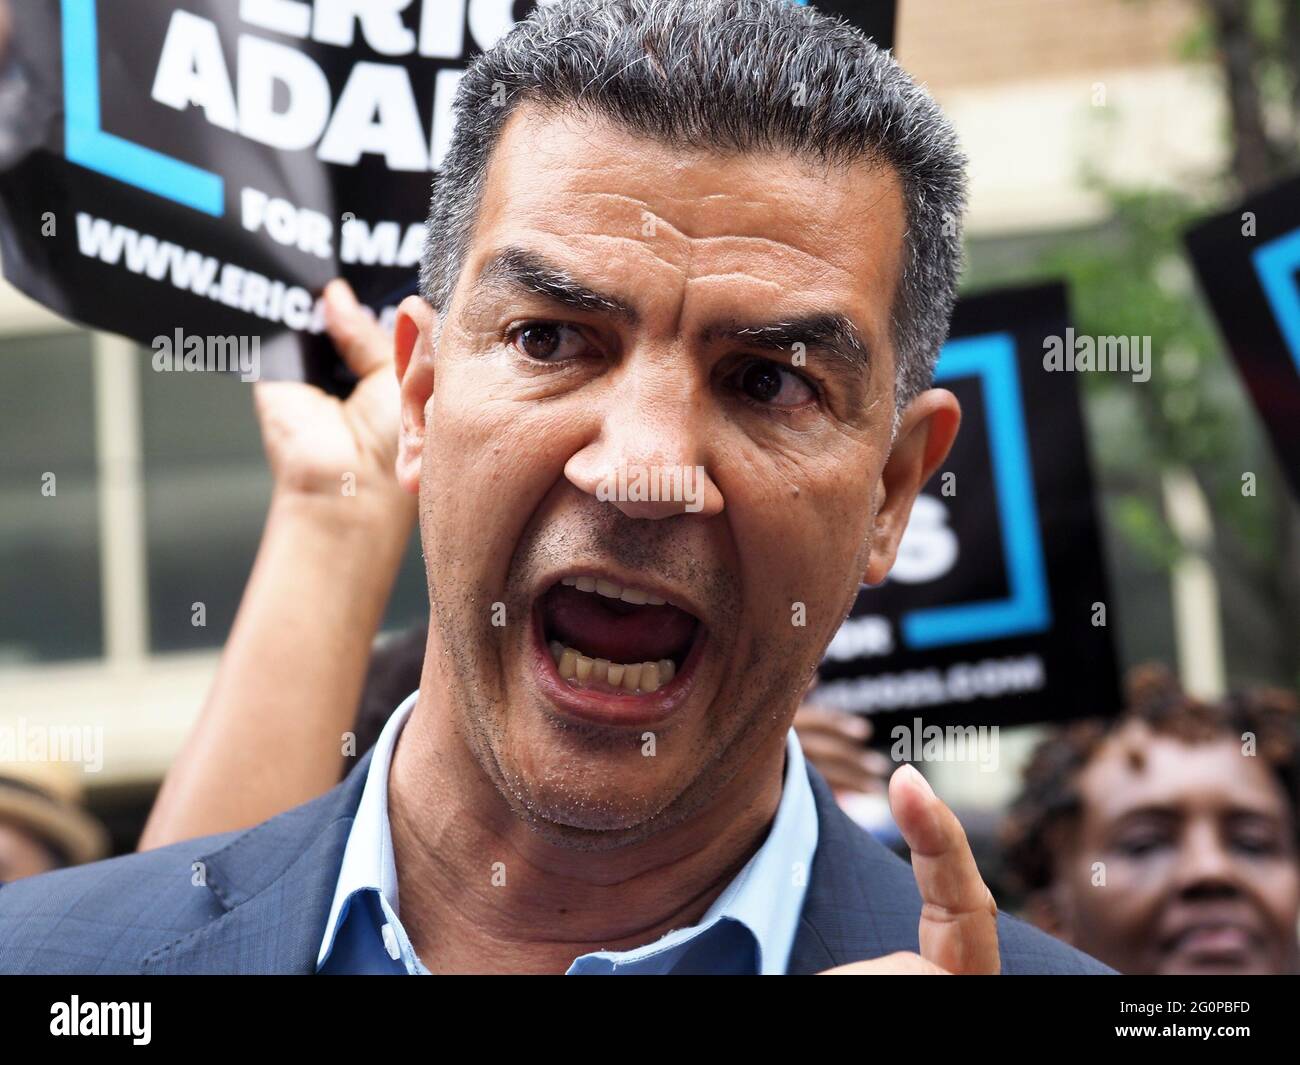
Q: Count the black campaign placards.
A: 3